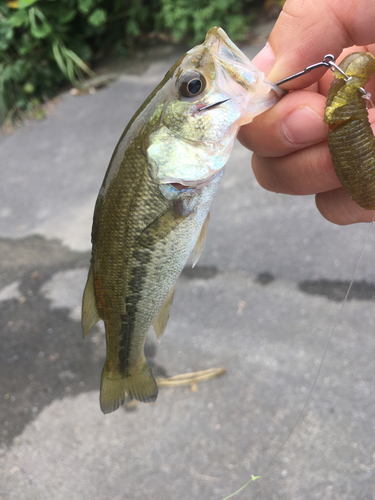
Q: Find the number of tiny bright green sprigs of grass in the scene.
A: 1